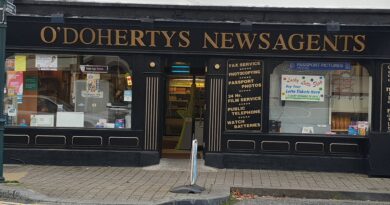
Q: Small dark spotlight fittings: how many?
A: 4